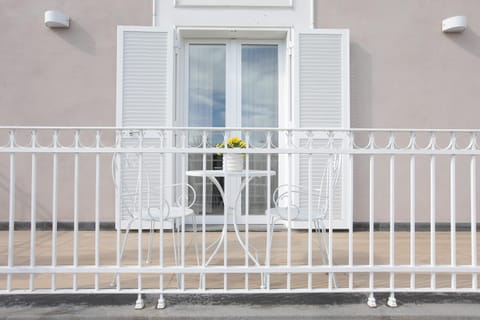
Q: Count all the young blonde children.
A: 0